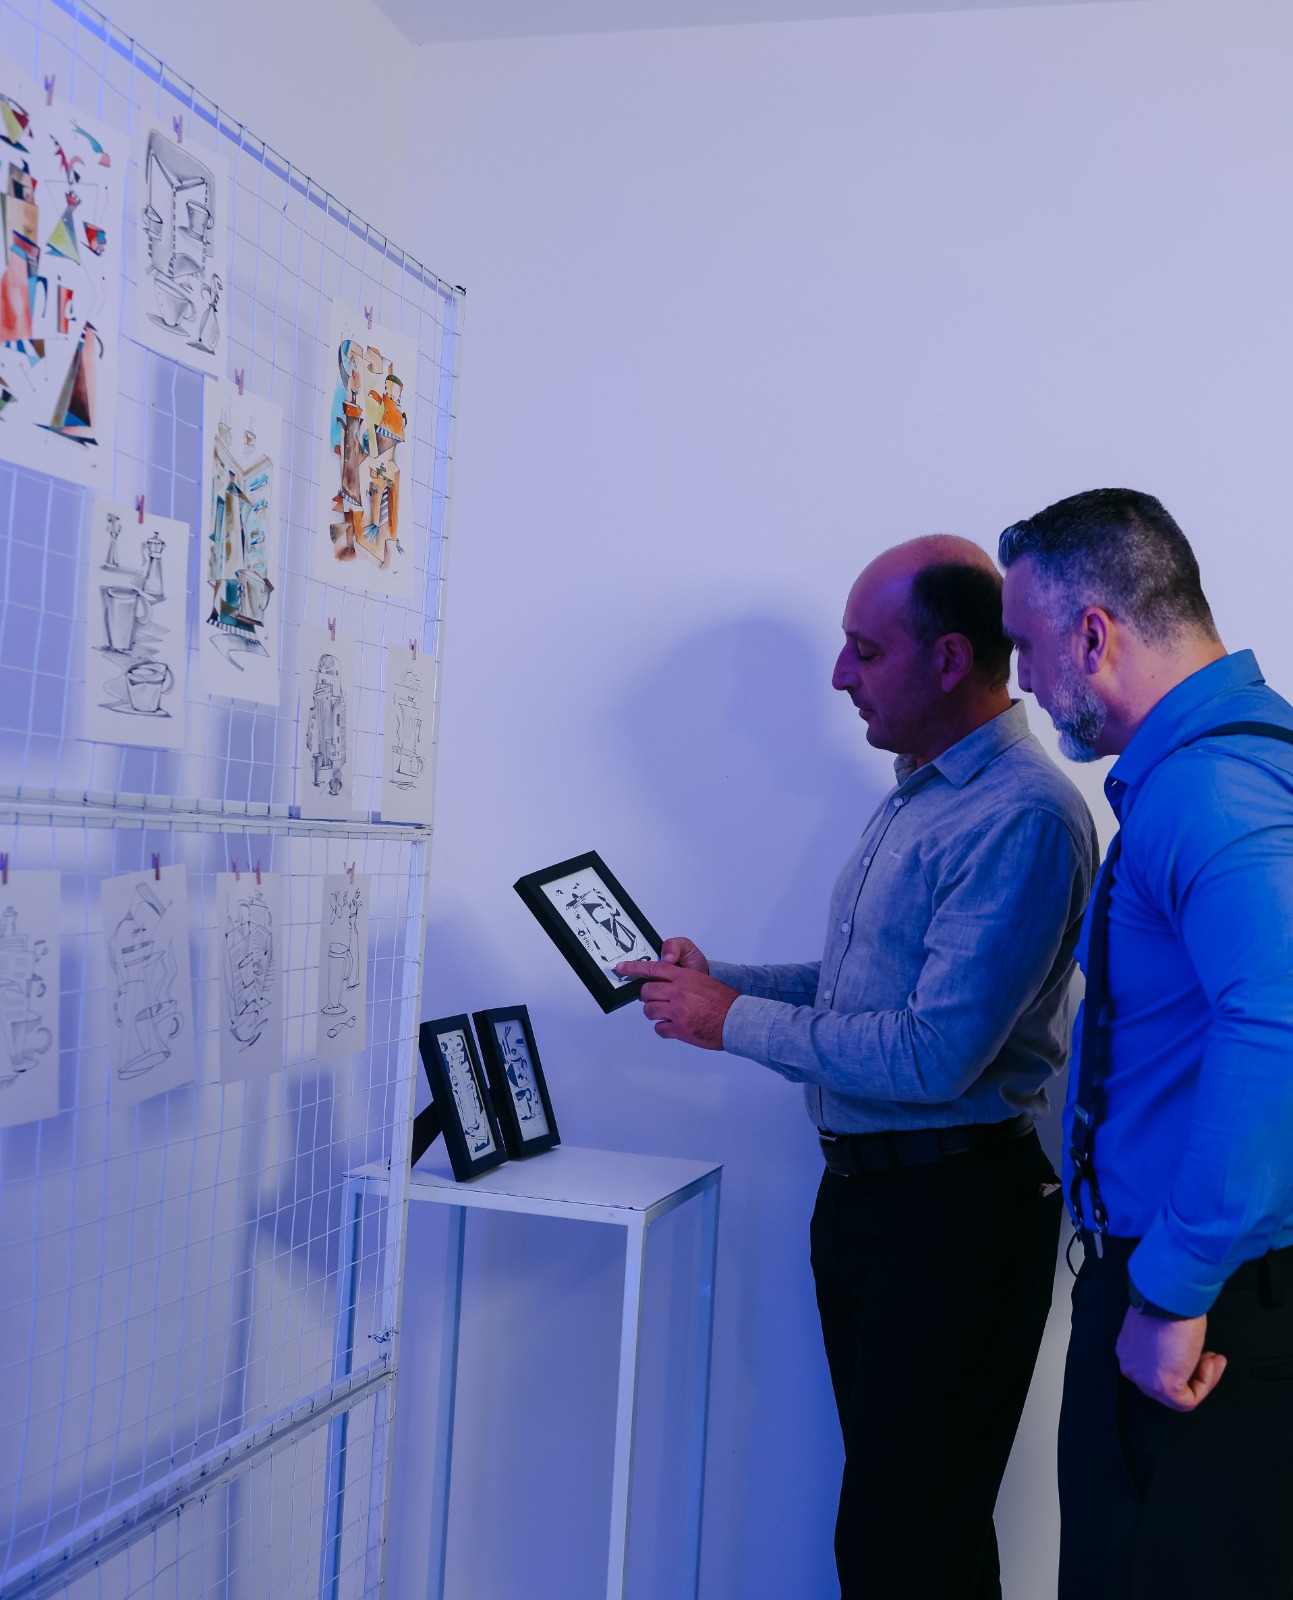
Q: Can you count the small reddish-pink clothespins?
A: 12